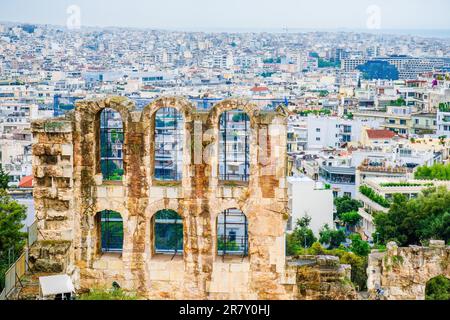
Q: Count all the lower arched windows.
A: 3